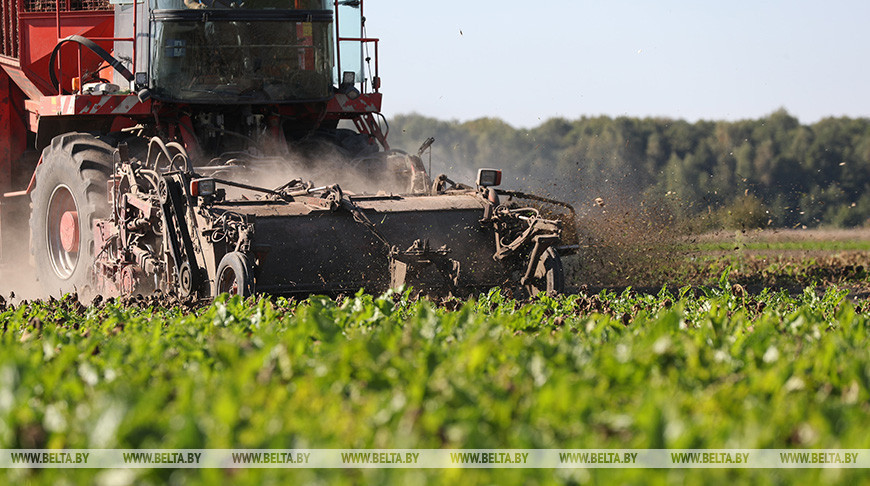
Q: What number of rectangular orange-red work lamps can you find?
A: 2